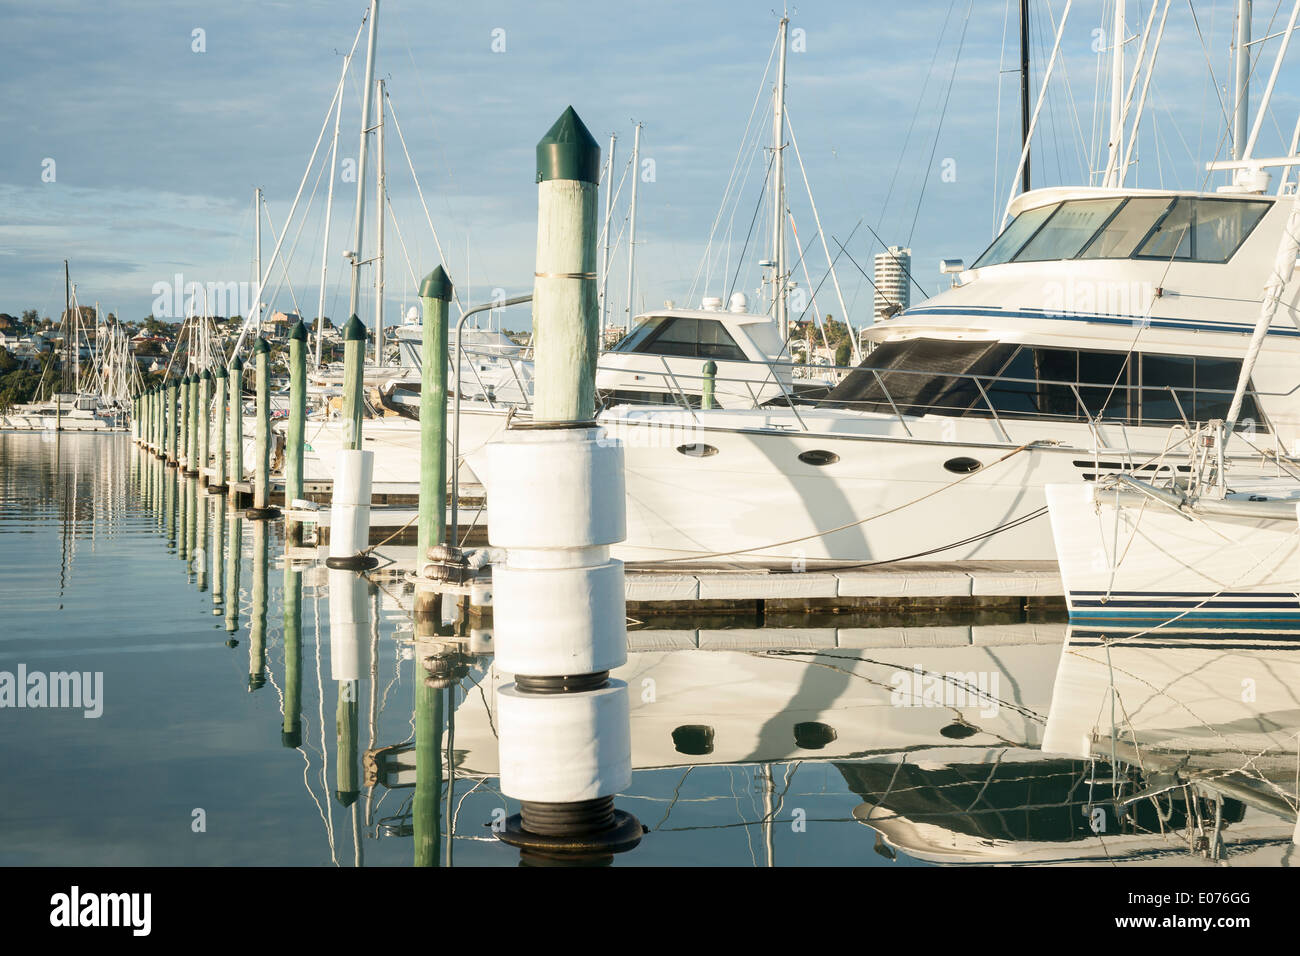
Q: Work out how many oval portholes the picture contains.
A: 3